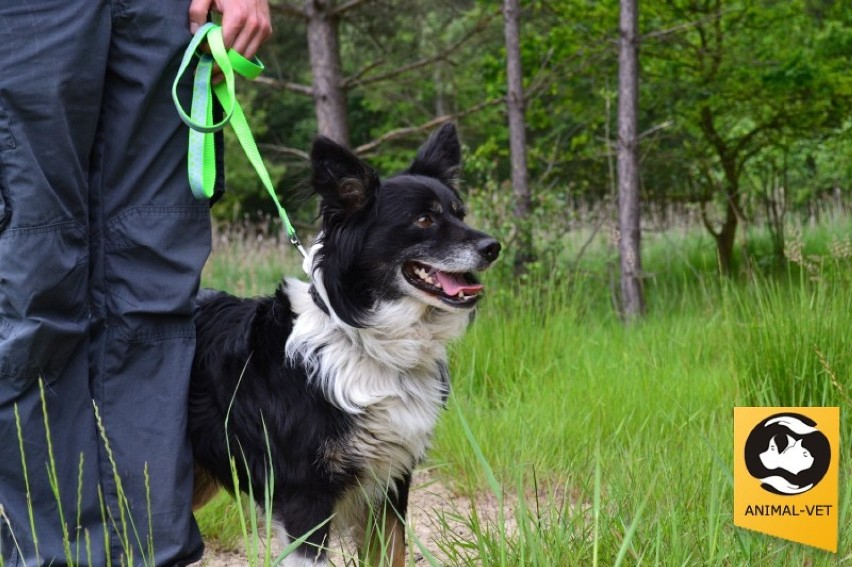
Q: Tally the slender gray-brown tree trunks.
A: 3